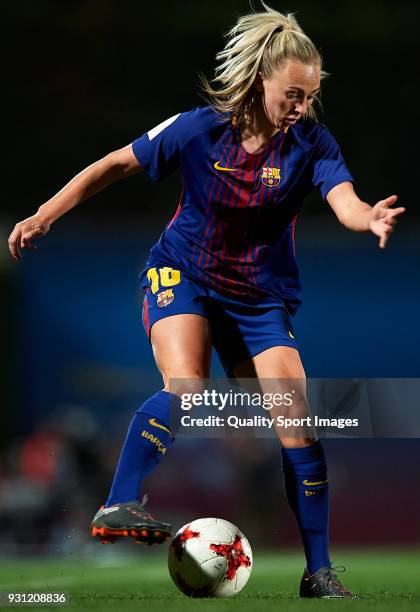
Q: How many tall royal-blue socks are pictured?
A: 2